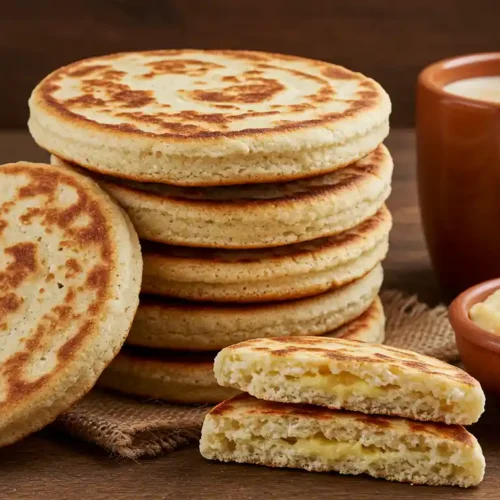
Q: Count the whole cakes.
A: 6